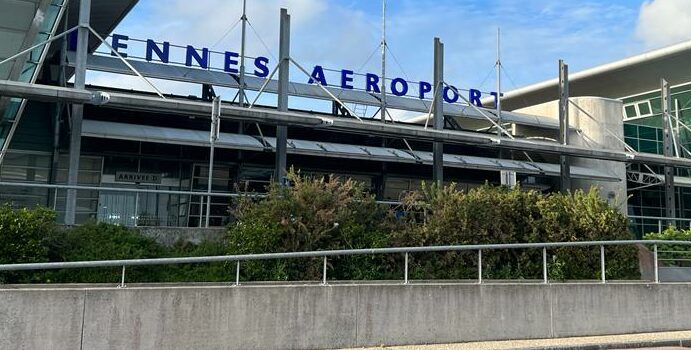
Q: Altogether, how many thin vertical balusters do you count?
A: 8